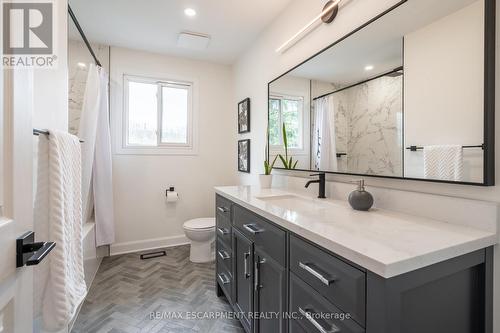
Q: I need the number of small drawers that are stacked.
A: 4